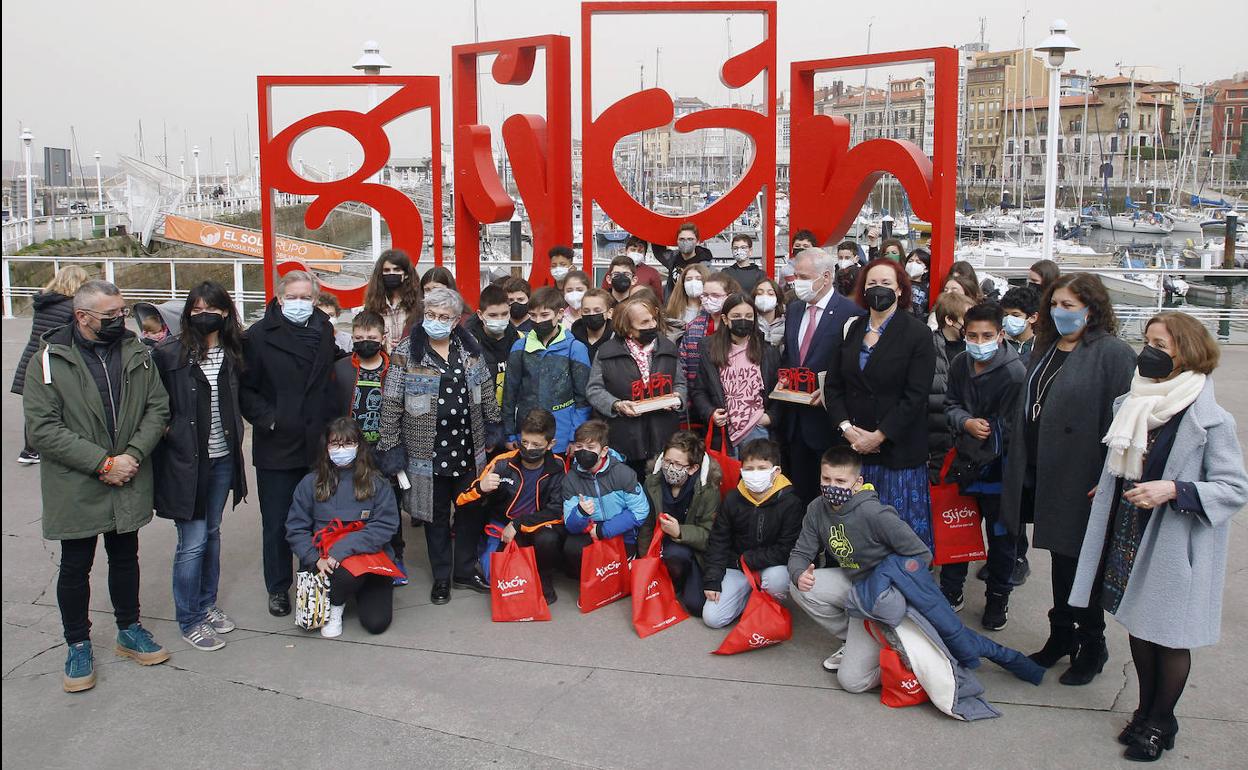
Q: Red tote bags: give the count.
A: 8